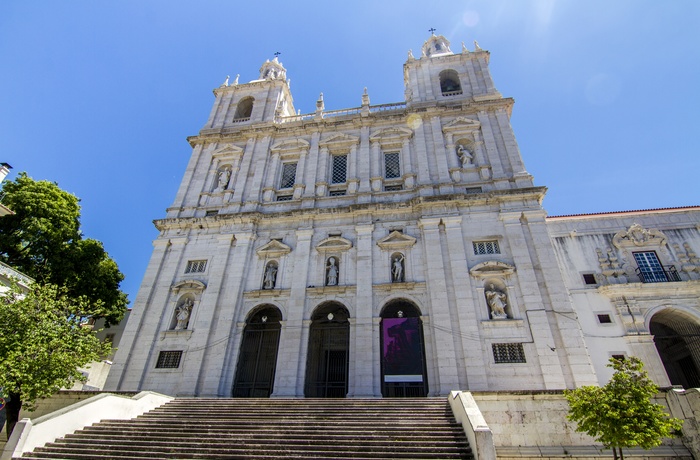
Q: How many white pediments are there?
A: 10